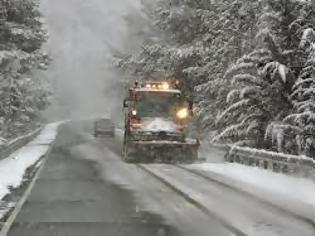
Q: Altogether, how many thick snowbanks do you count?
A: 2